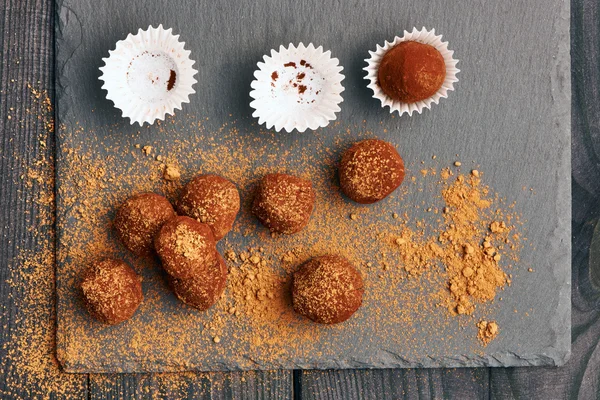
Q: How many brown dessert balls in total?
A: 9